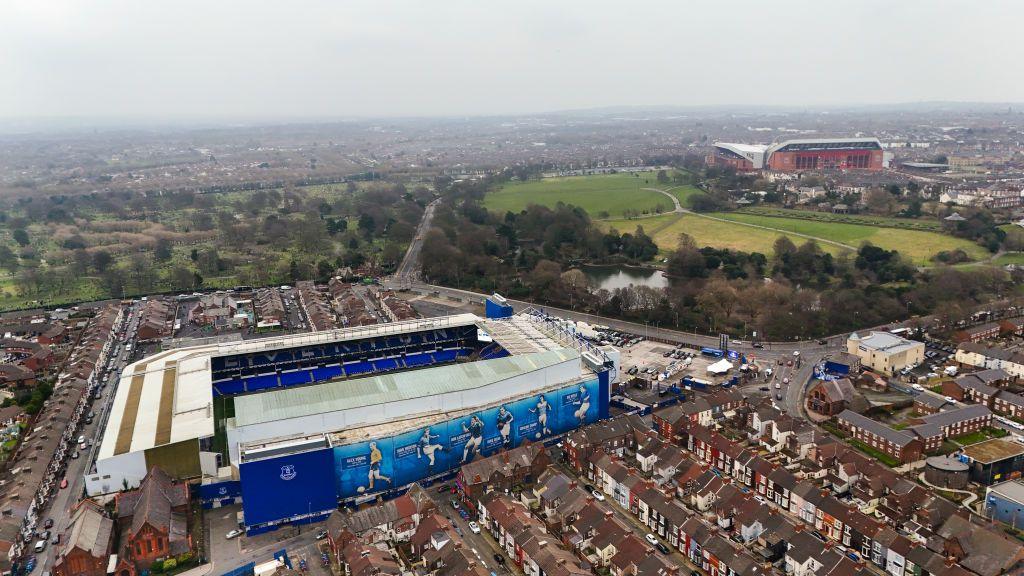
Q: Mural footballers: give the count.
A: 6